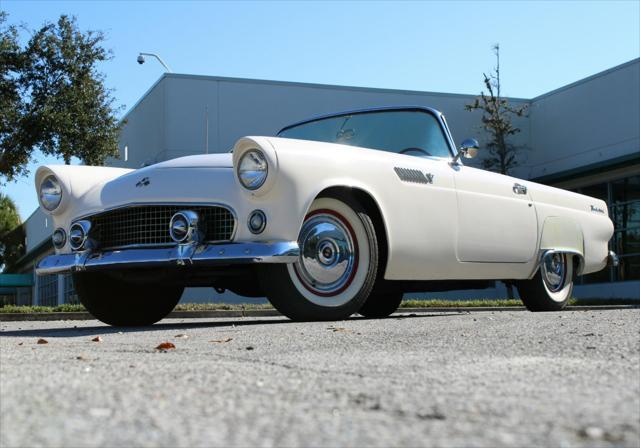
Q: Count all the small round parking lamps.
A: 2